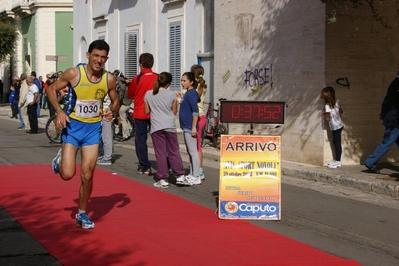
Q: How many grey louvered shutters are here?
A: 2